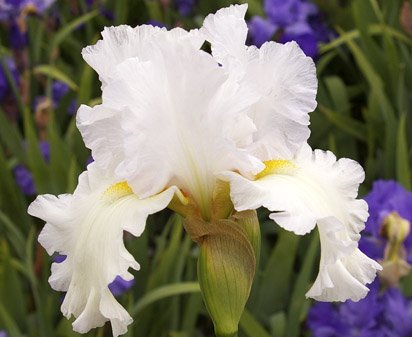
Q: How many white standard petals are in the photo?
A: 3